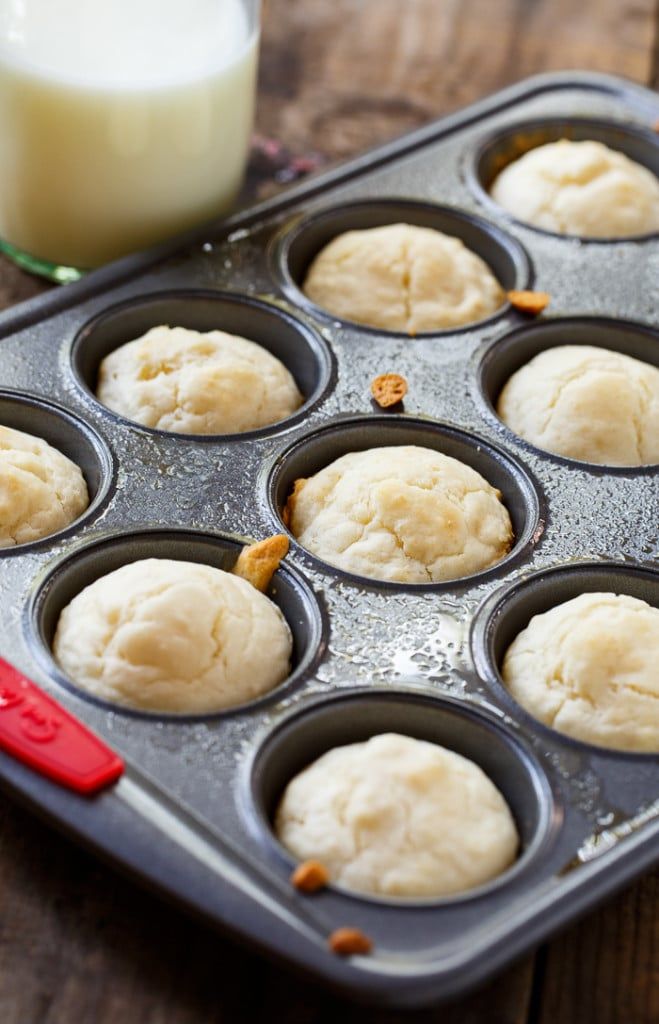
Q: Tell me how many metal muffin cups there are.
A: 9